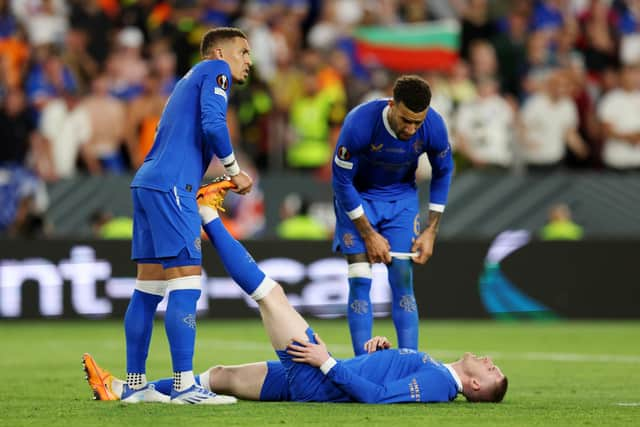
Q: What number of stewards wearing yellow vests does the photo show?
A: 4